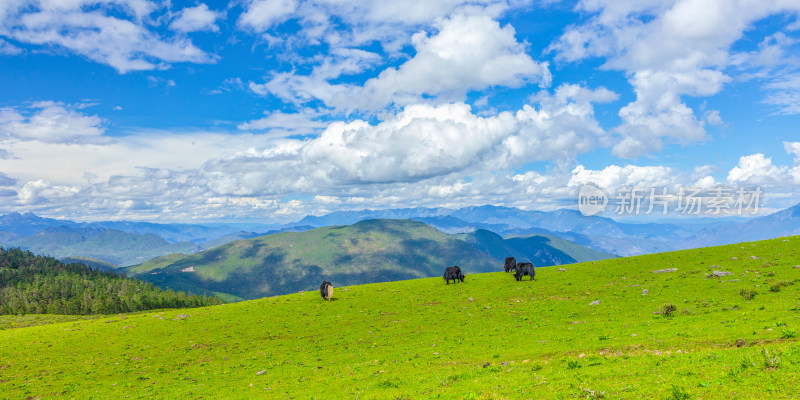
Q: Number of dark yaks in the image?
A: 4